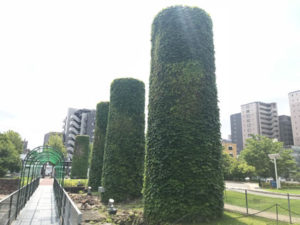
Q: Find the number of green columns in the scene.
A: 4